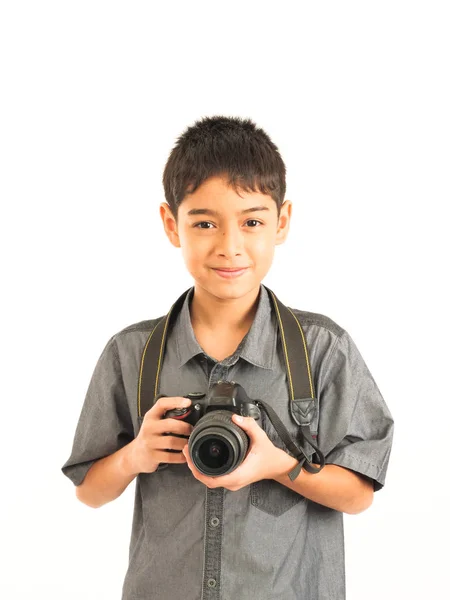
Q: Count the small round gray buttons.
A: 2